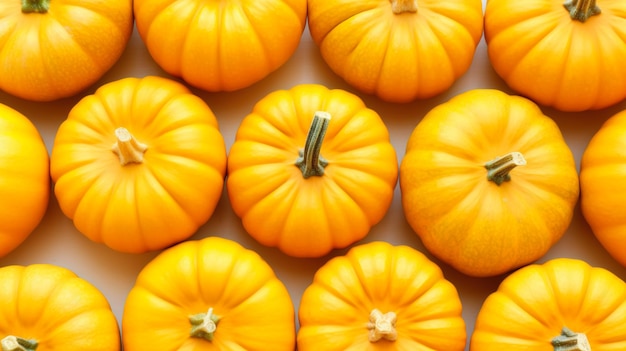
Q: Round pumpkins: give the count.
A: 13